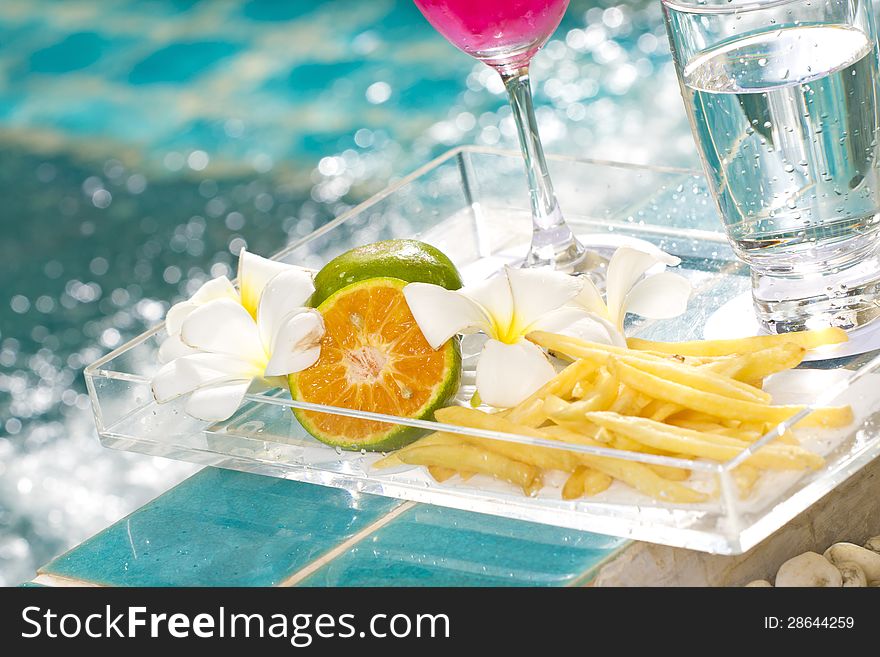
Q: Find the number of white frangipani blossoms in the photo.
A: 4